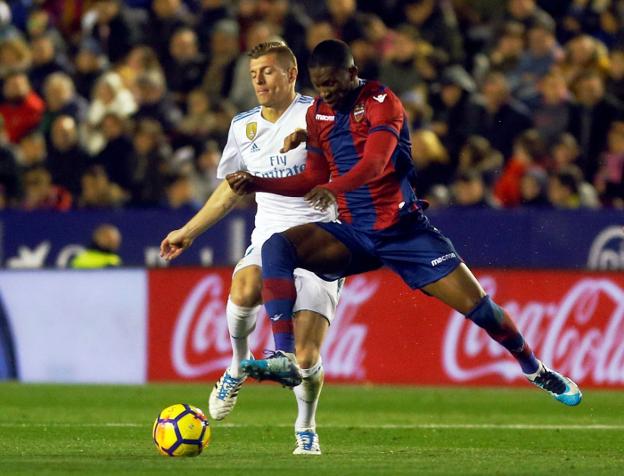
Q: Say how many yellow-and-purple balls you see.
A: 1